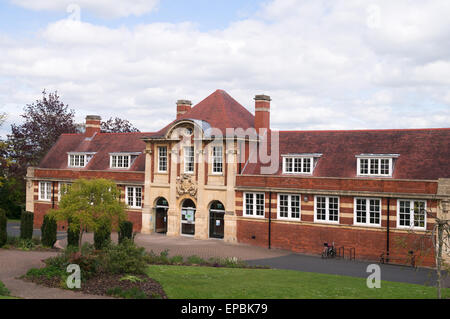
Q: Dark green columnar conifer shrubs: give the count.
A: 6